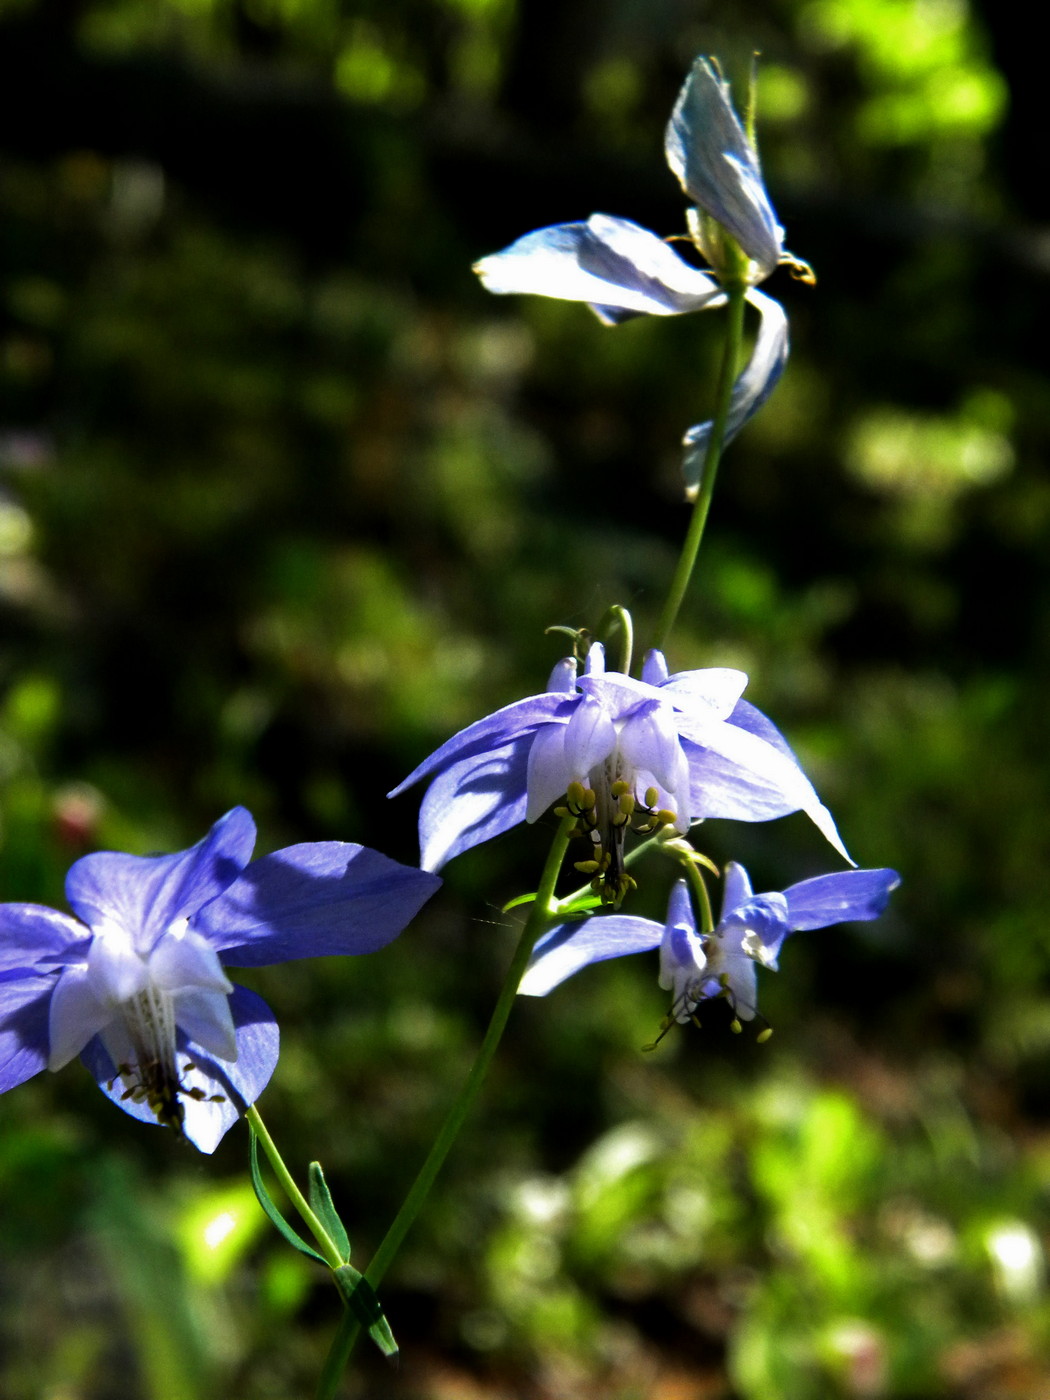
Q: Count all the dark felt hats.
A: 0